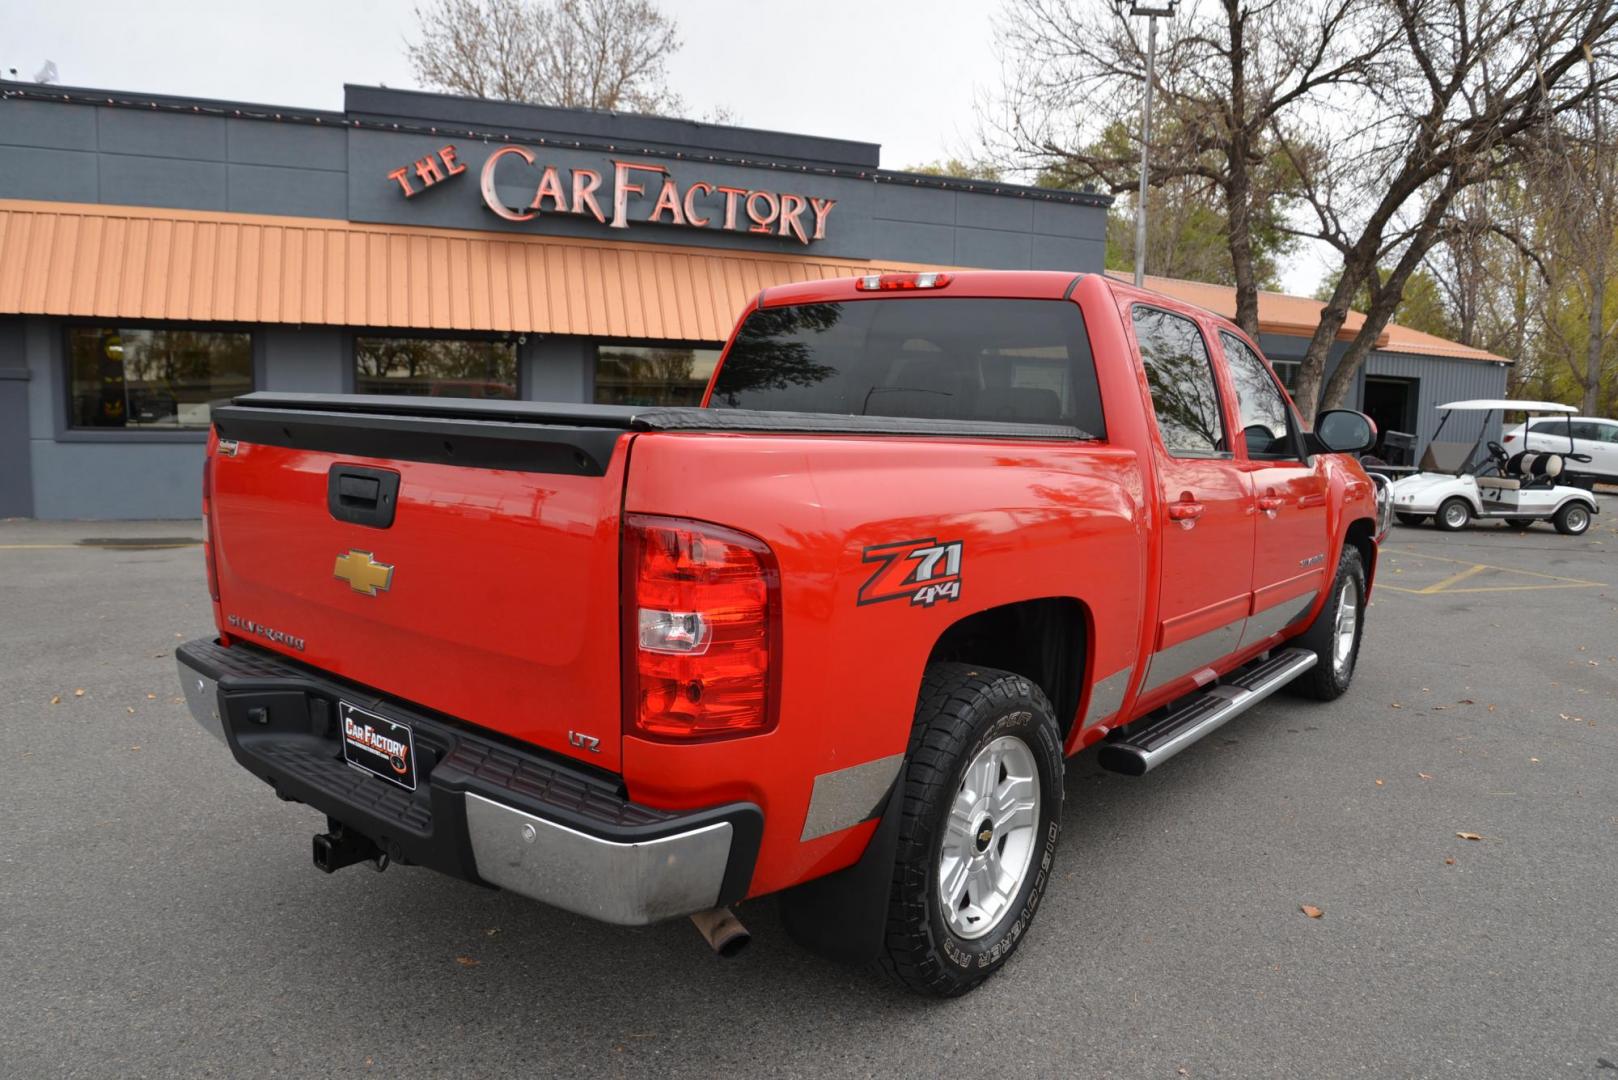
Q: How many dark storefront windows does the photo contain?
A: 3